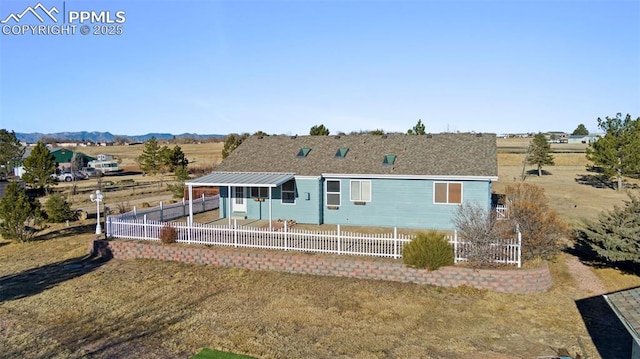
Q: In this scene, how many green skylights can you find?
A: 3